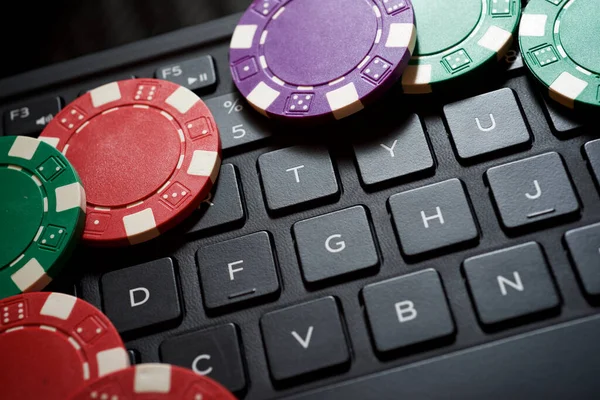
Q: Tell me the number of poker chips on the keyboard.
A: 7